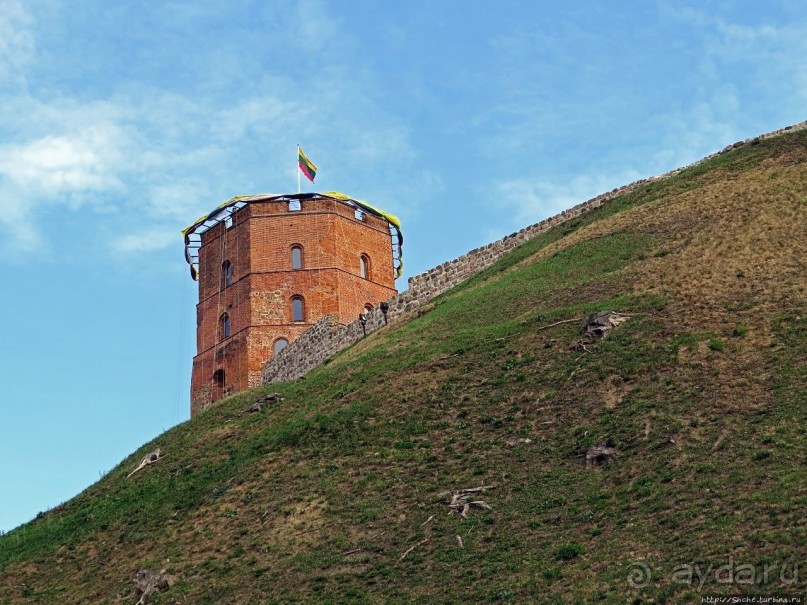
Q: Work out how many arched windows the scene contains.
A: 8